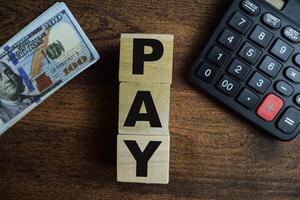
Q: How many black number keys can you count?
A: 11